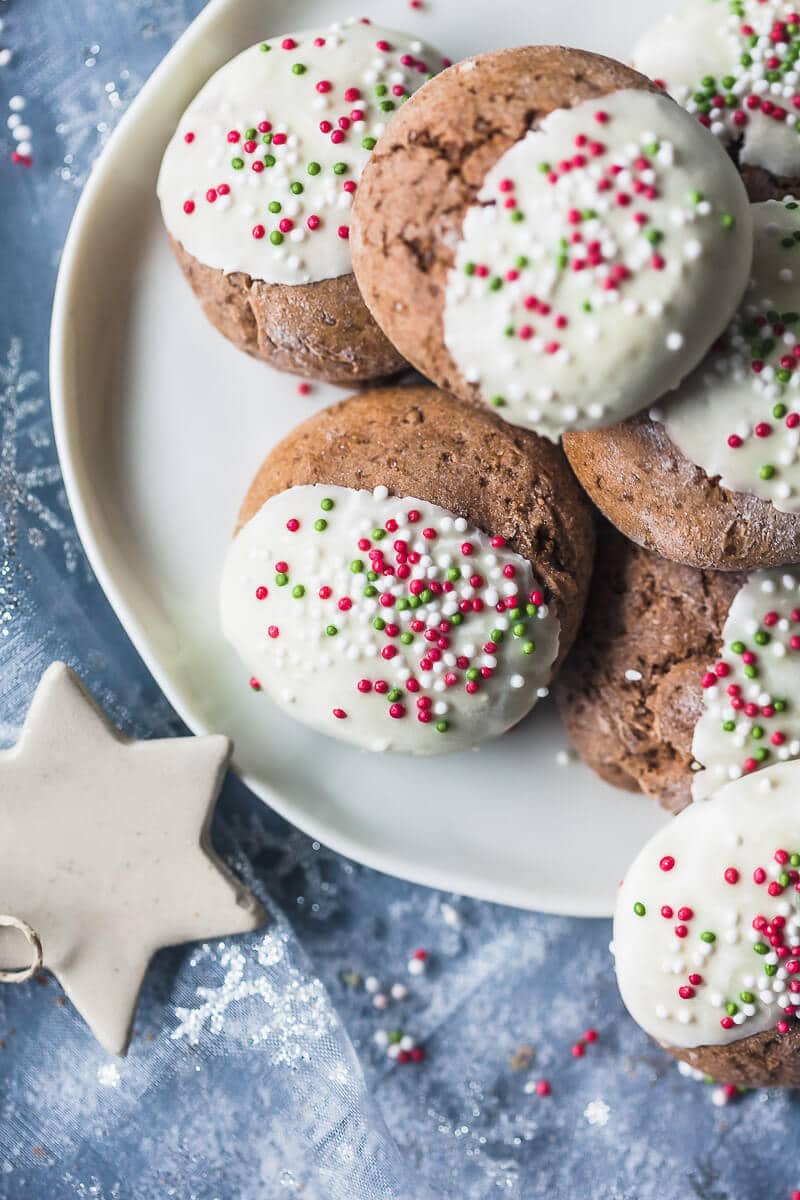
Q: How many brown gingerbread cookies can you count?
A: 7